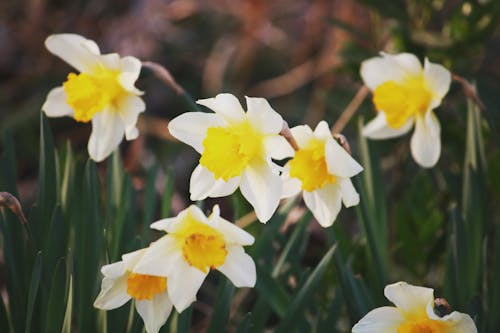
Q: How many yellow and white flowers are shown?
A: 7